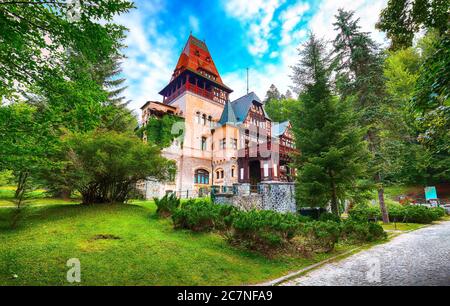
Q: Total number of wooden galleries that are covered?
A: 1